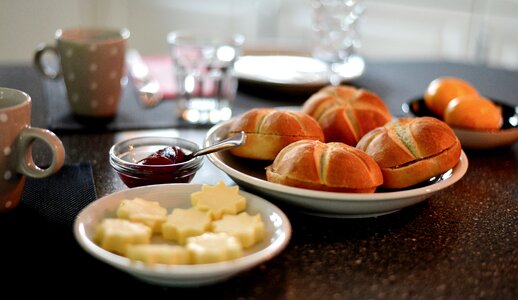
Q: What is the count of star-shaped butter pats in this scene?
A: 7